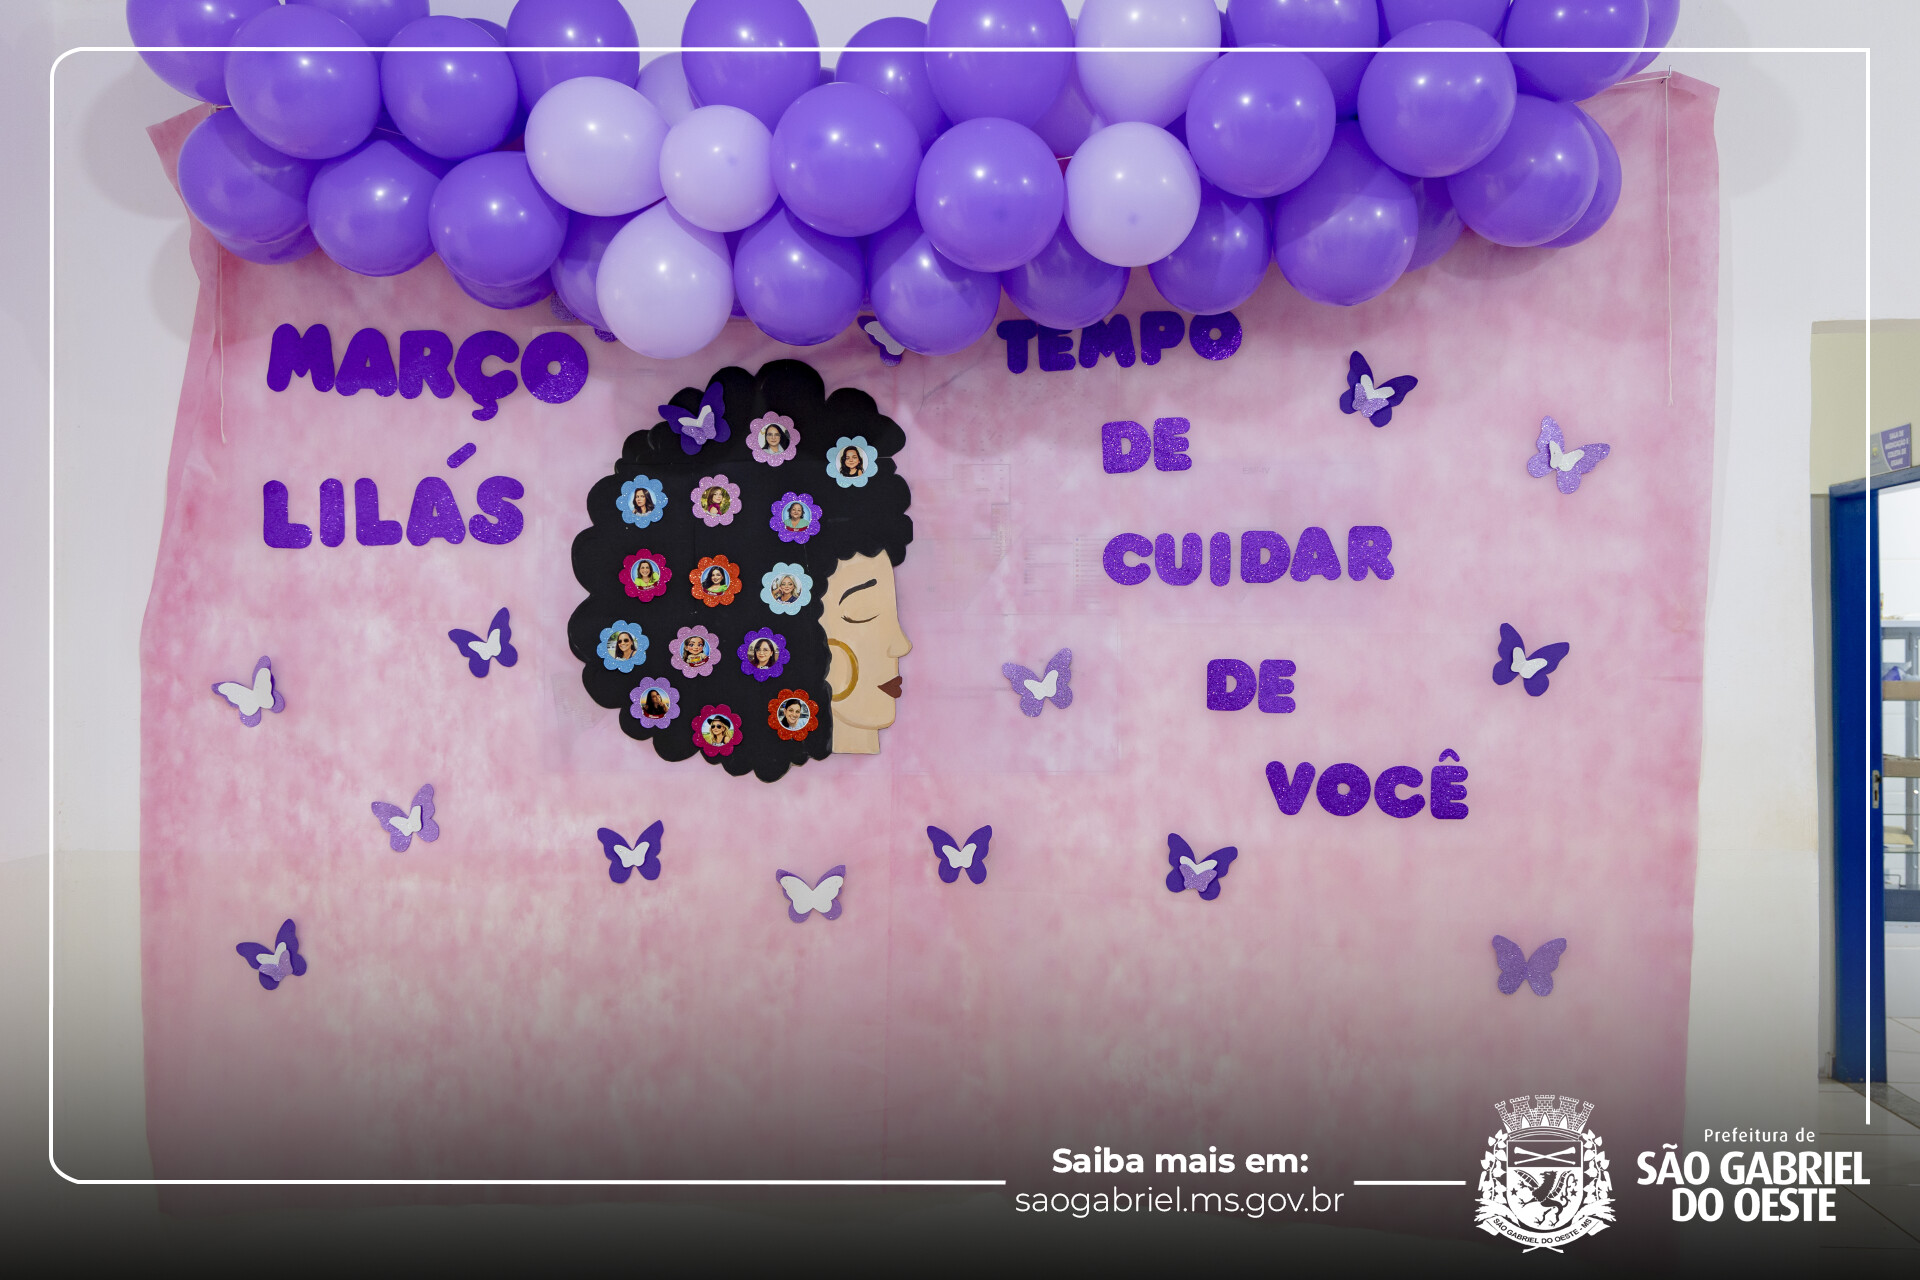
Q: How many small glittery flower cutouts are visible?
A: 14